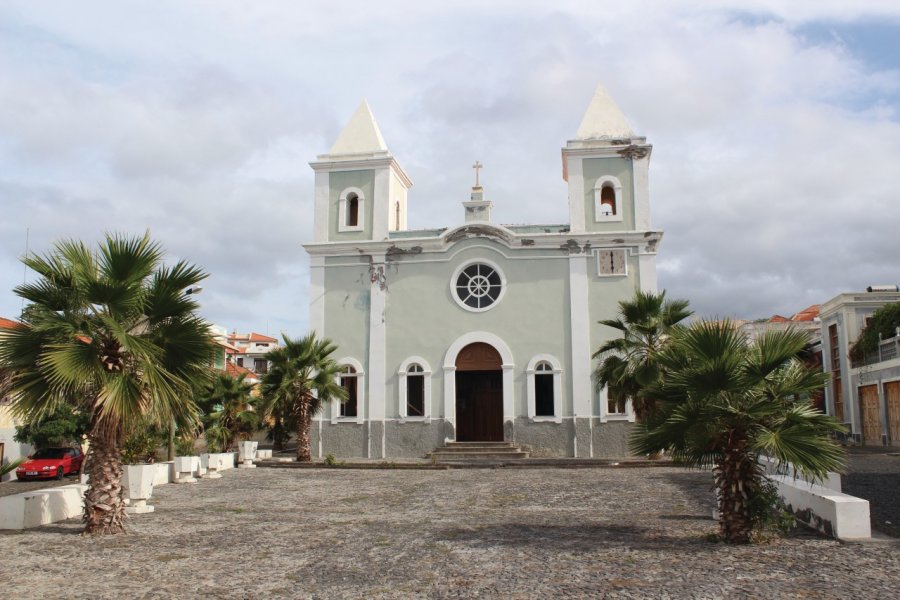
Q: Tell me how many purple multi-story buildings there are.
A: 0